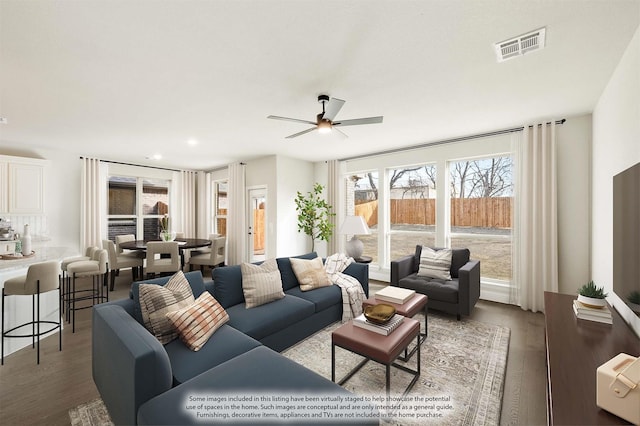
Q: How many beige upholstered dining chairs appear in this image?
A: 6